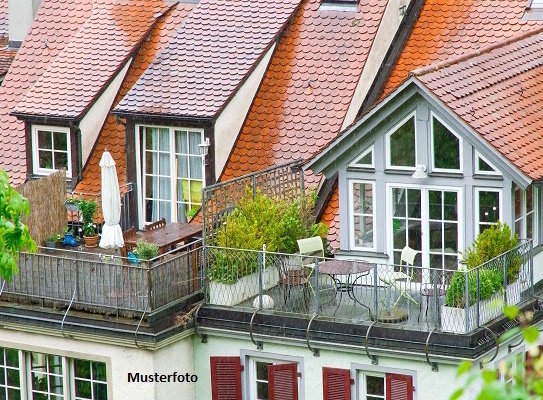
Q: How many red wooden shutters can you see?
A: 4